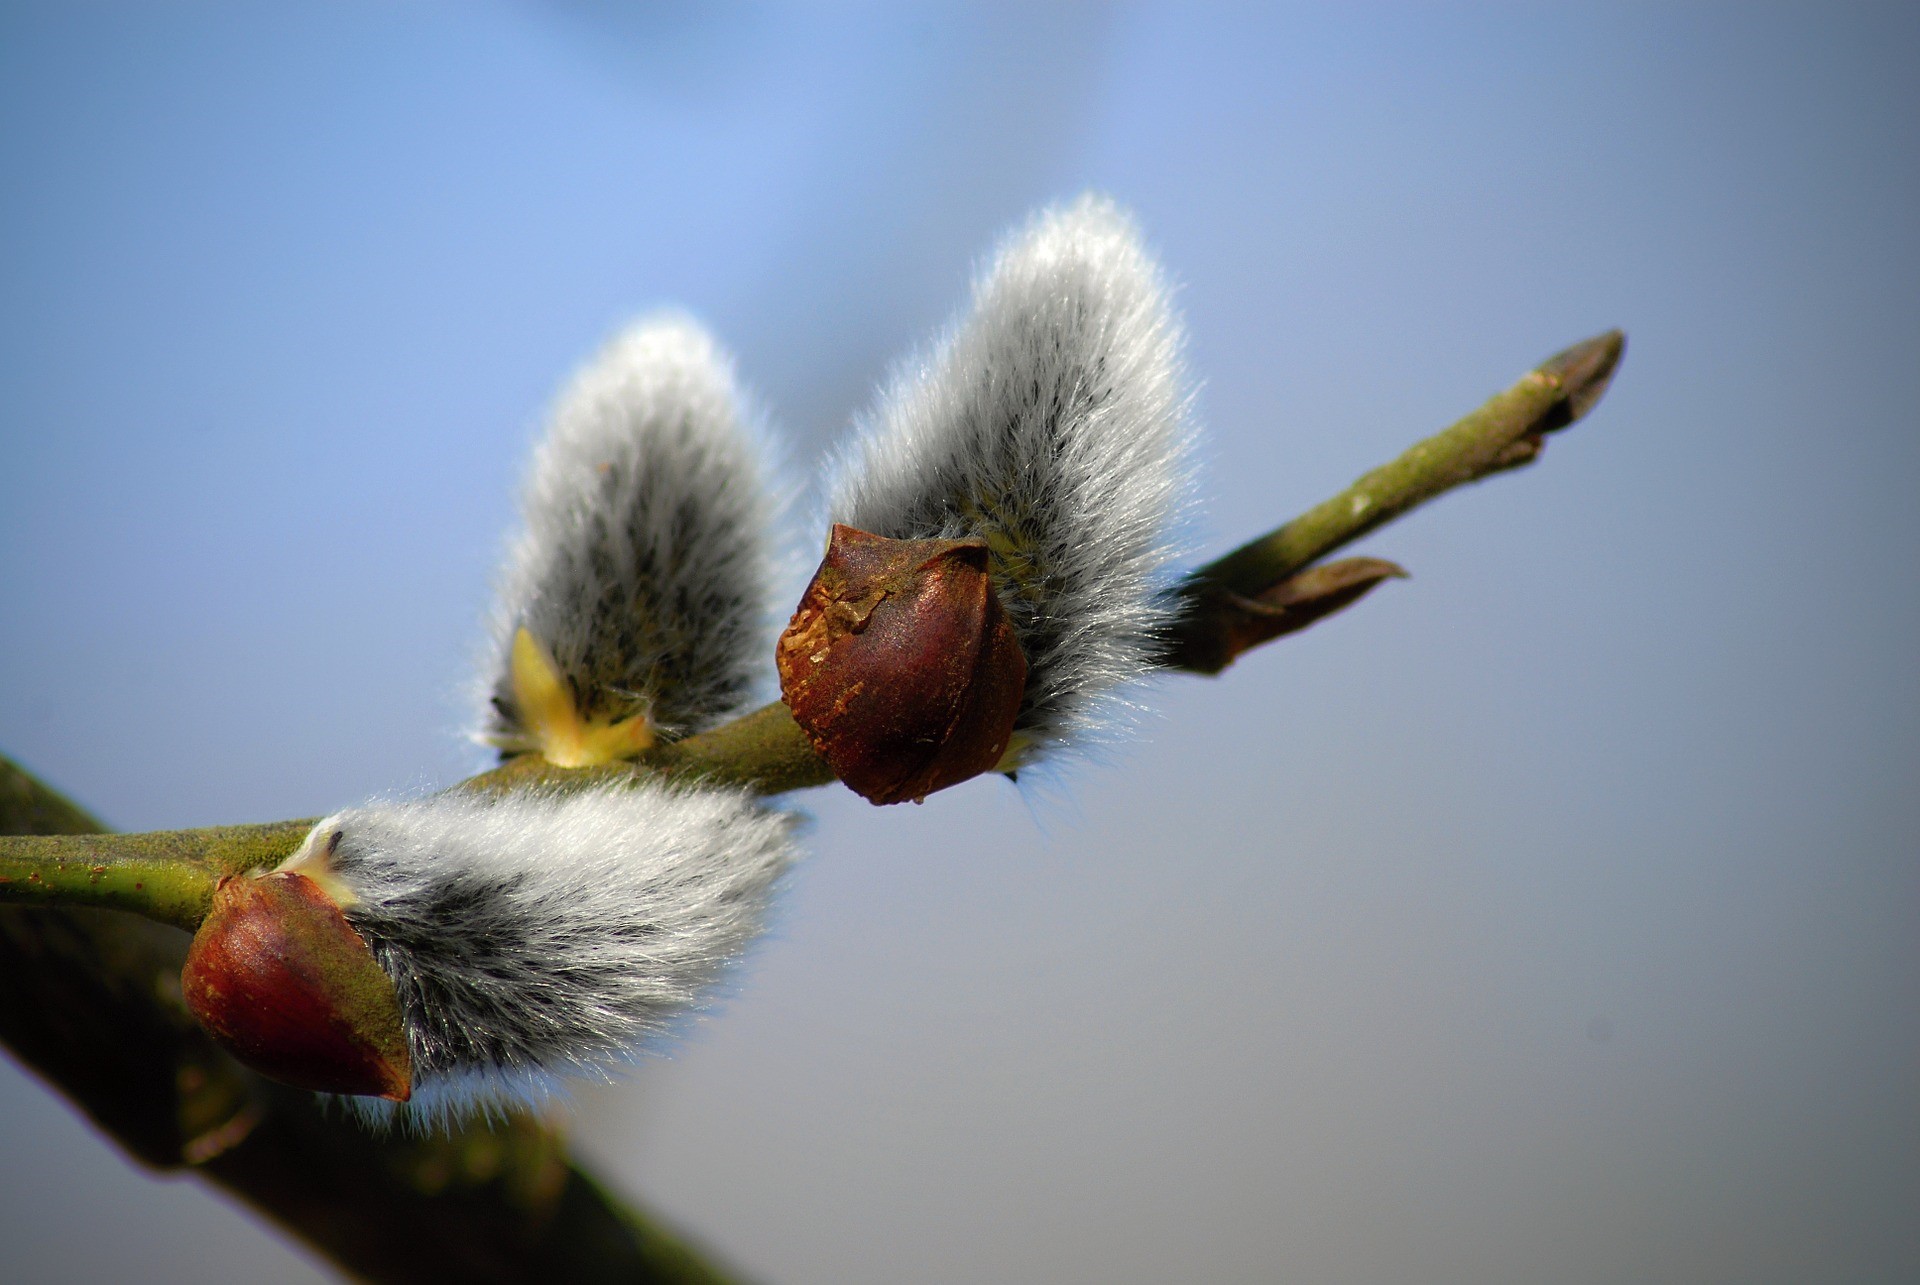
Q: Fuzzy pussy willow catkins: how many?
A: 3